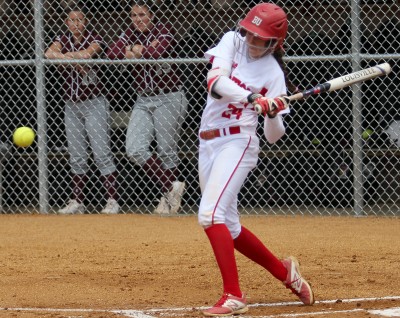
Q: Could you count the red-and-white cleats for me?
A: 2